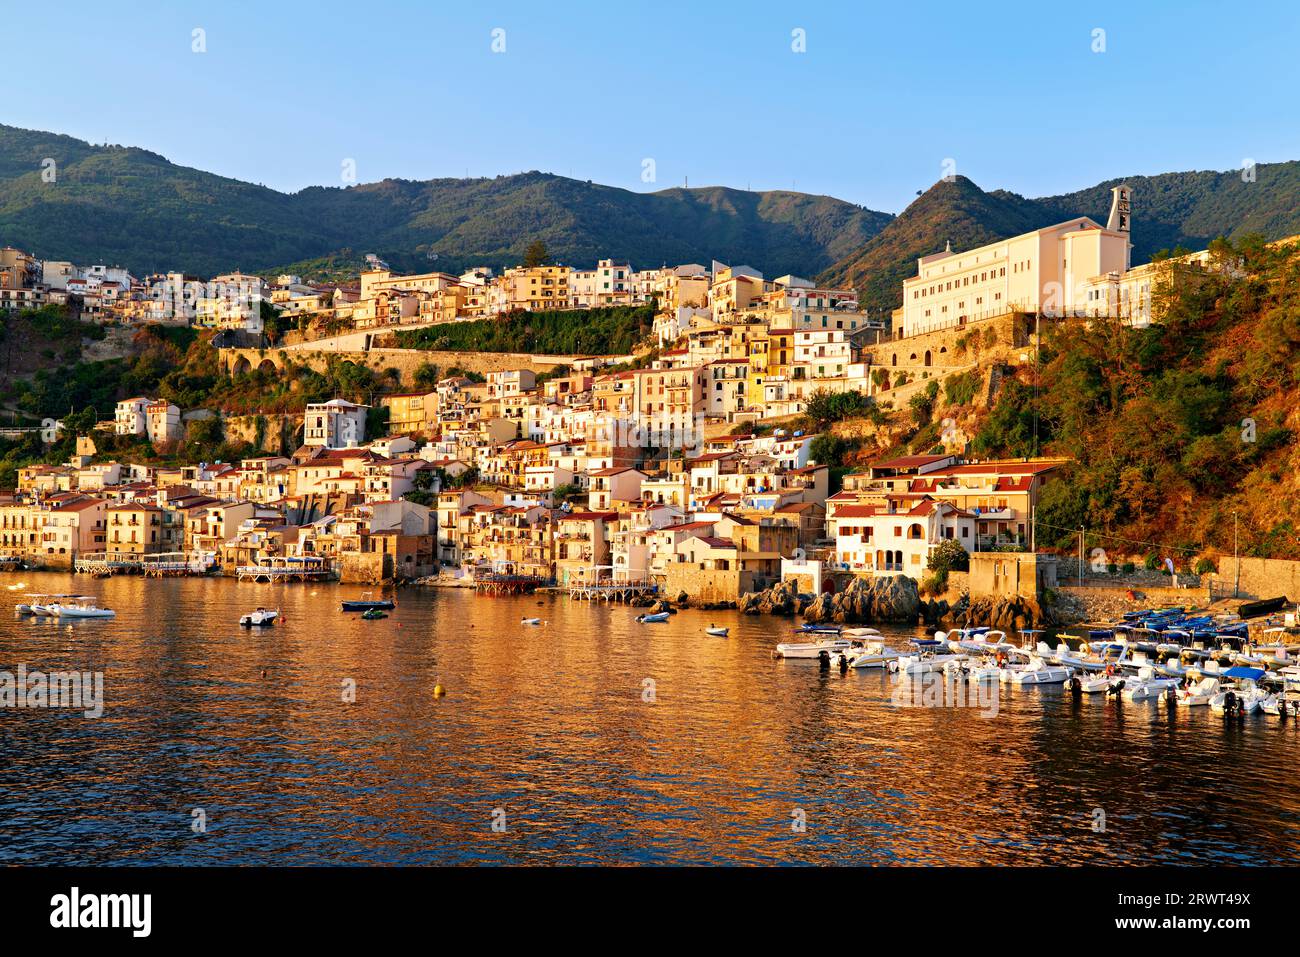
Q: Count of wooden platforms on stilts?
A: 5